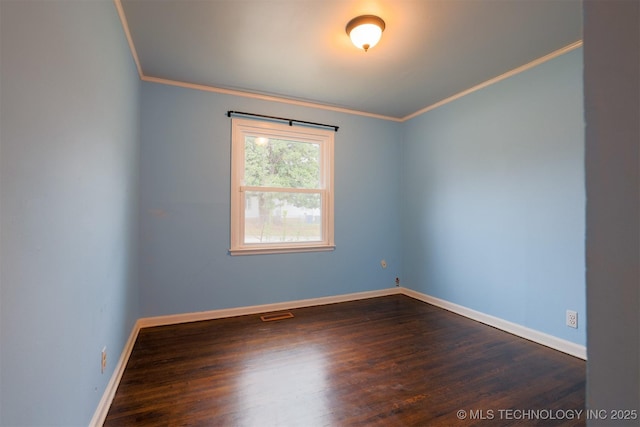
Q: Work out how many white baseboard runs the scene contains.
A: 3